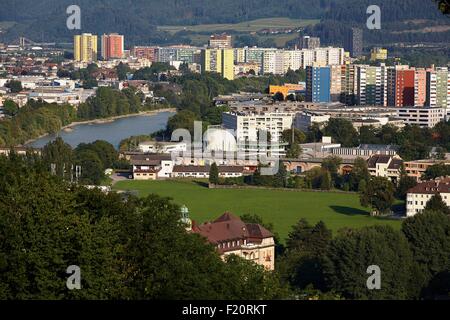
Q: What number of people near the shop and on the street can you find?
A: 0